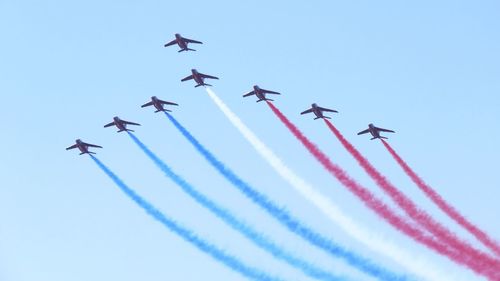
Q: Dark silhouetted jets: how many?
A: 8